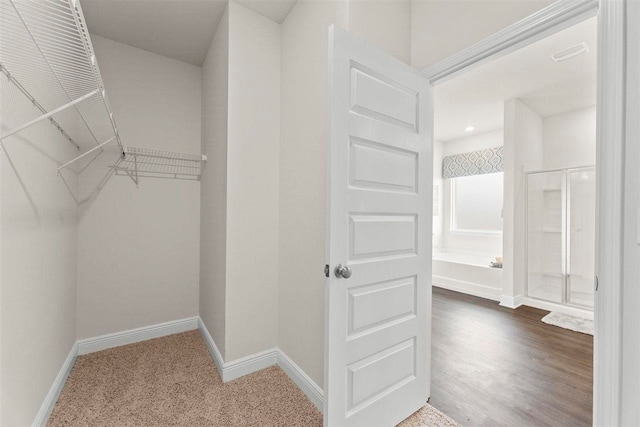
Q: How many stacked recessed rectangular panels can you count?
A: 5